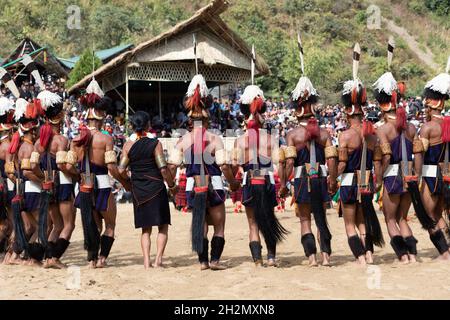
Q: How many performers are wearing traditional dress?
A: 11